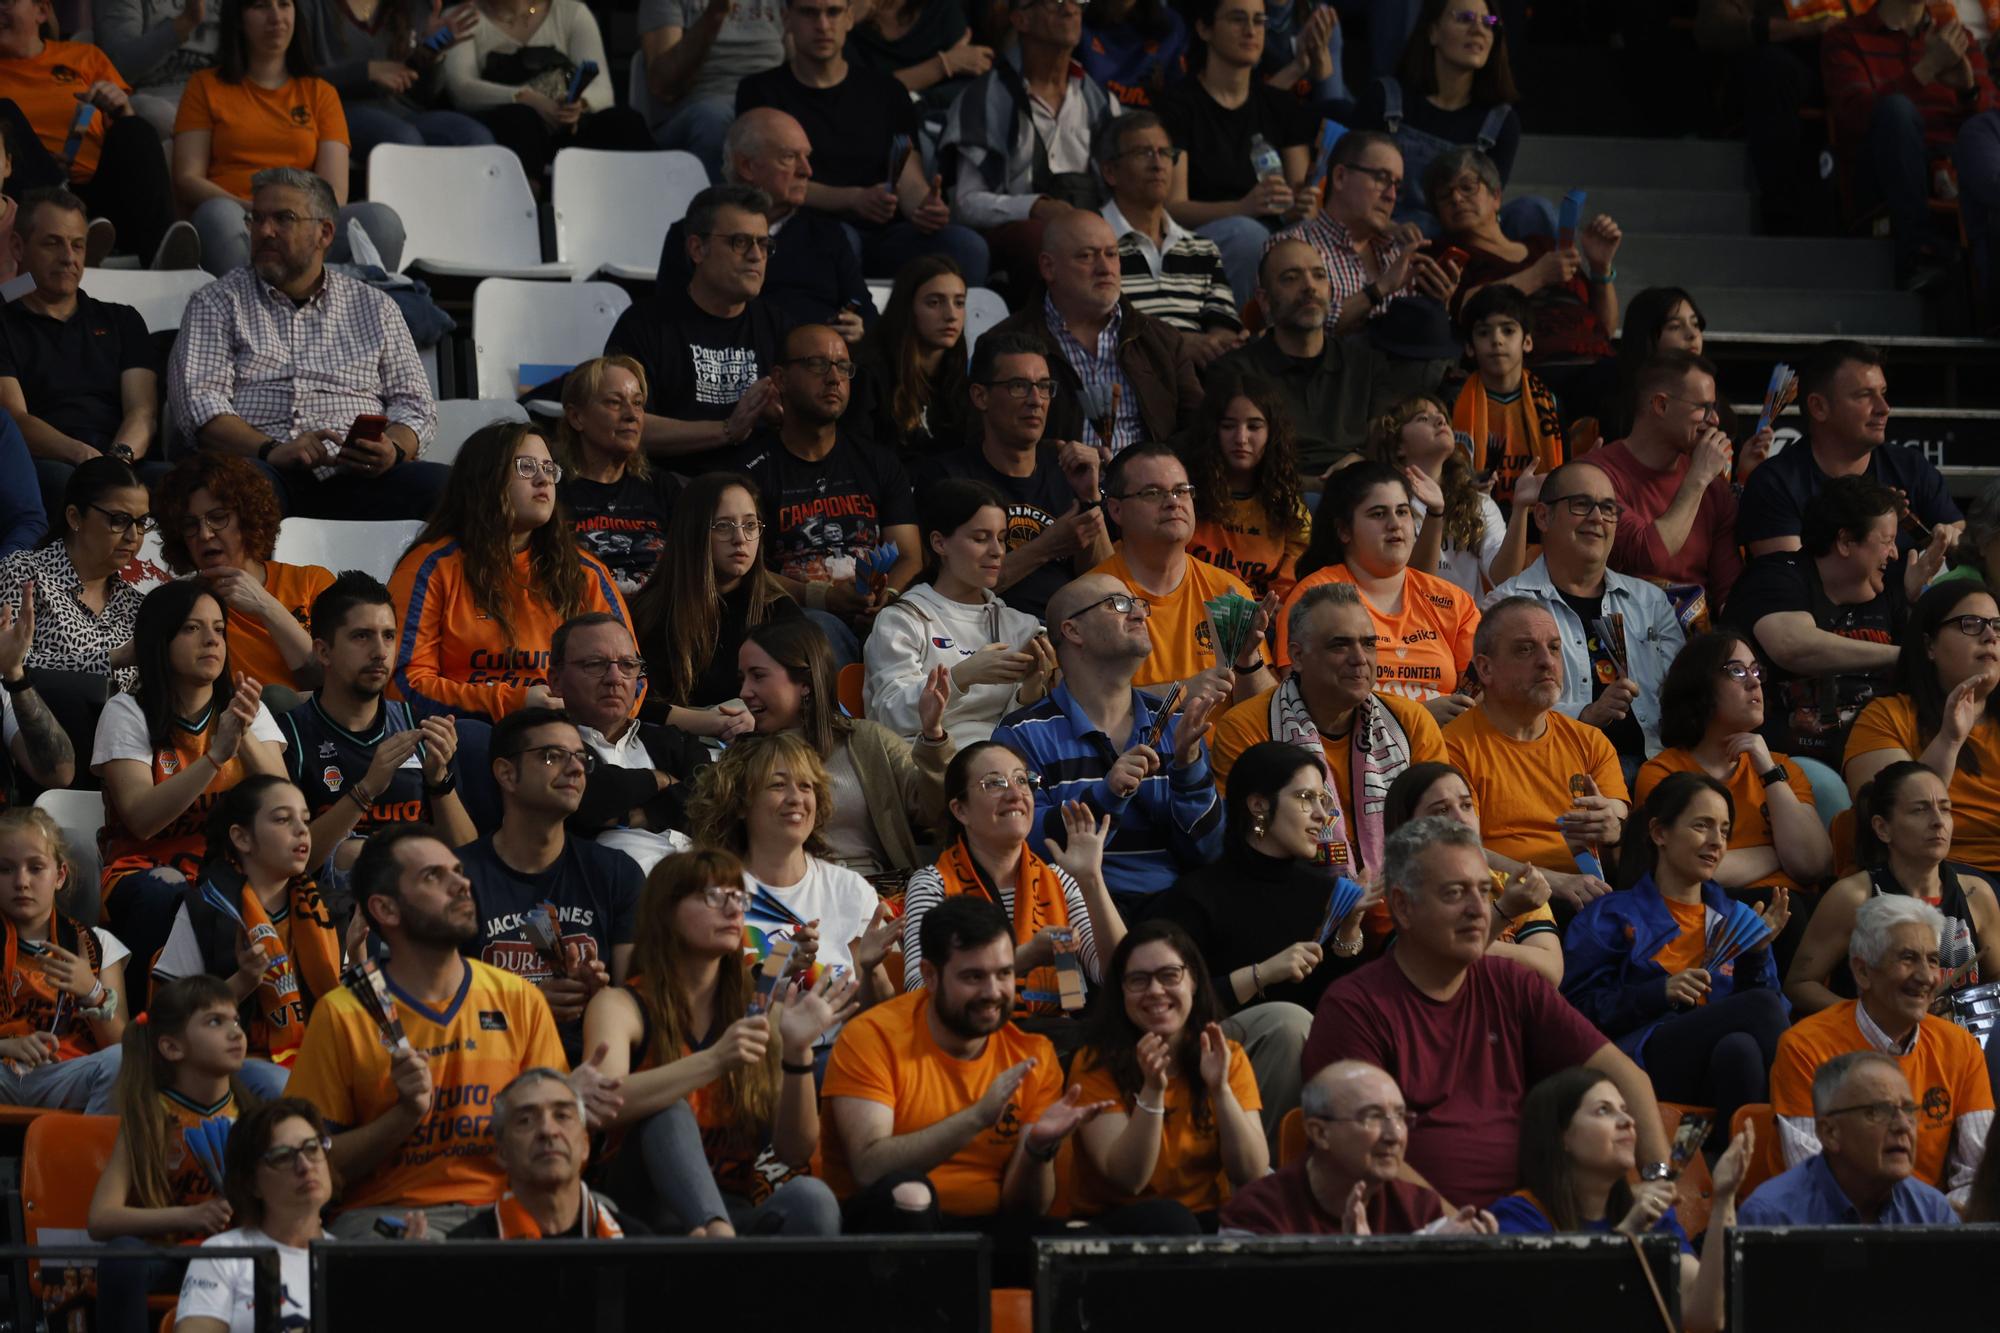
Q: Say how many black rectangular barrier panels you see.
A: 3